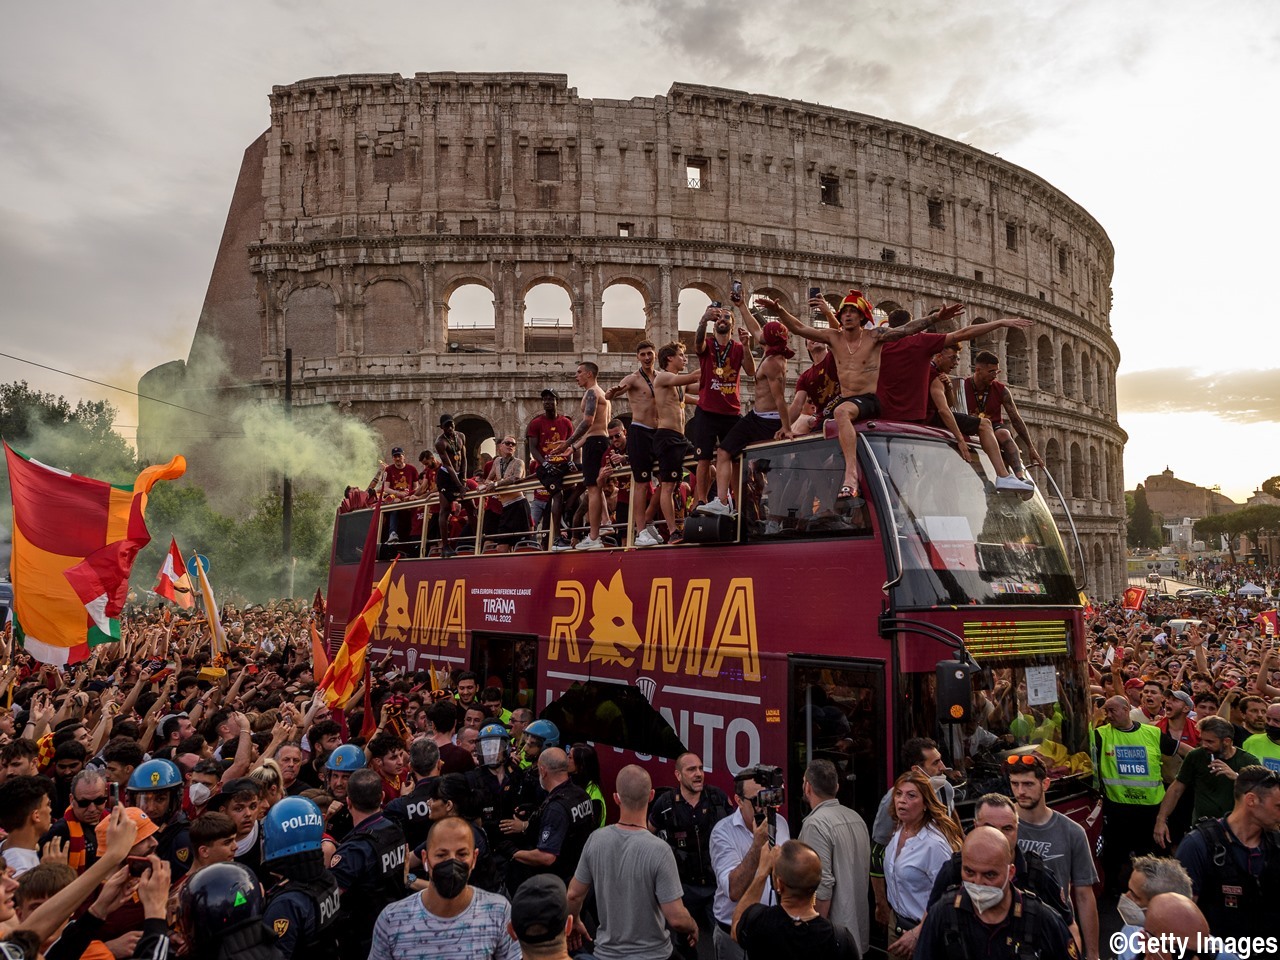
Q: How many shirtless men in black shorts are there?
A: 7